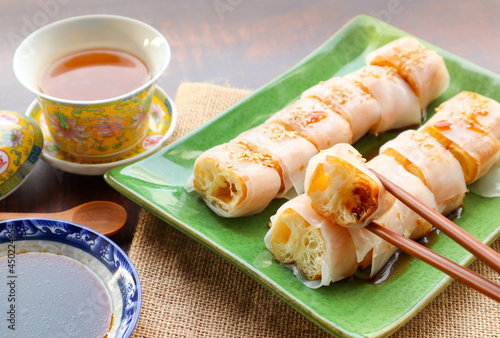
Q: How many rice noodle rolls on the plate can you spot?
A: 12